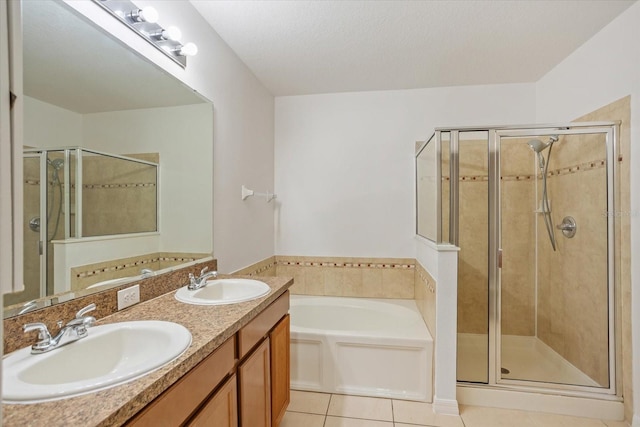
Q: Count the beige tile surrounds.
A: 2